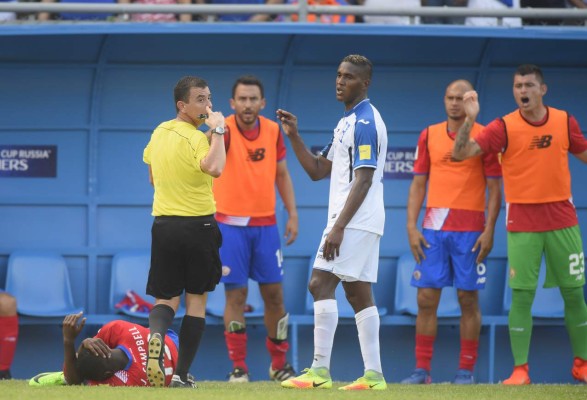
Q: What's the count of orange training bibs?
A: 3